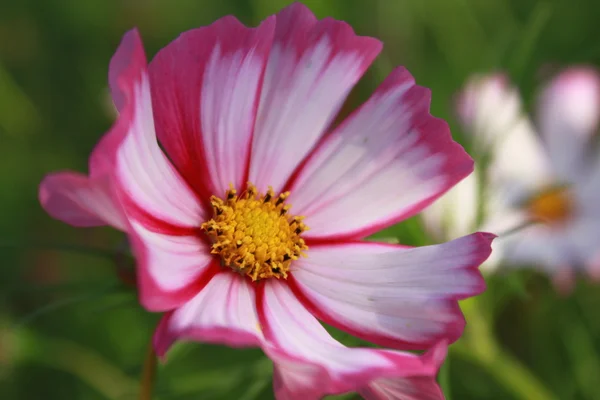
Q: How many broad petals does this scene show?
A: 8